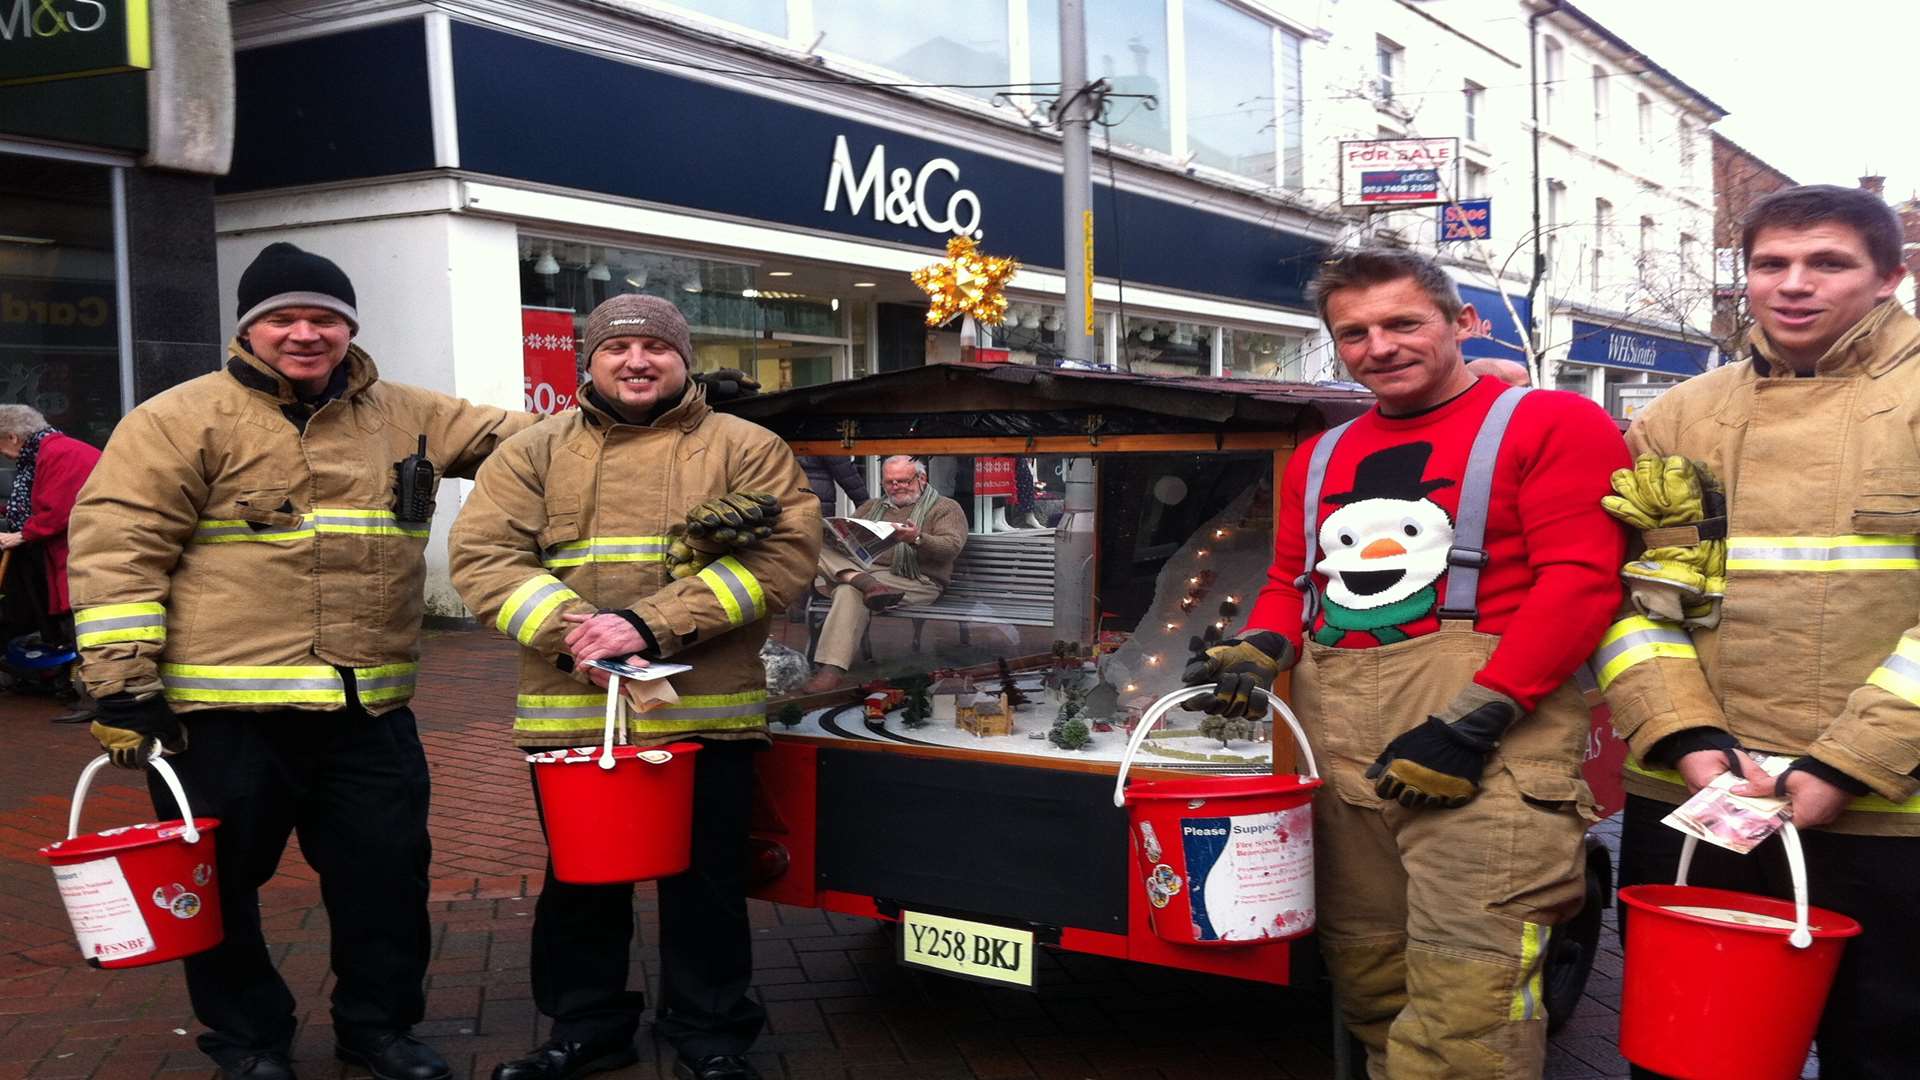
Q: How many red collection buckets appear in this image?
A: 4